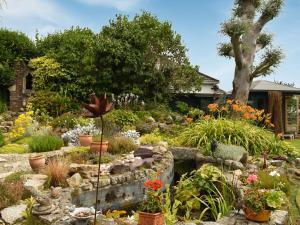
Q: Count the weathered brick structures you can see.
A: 1